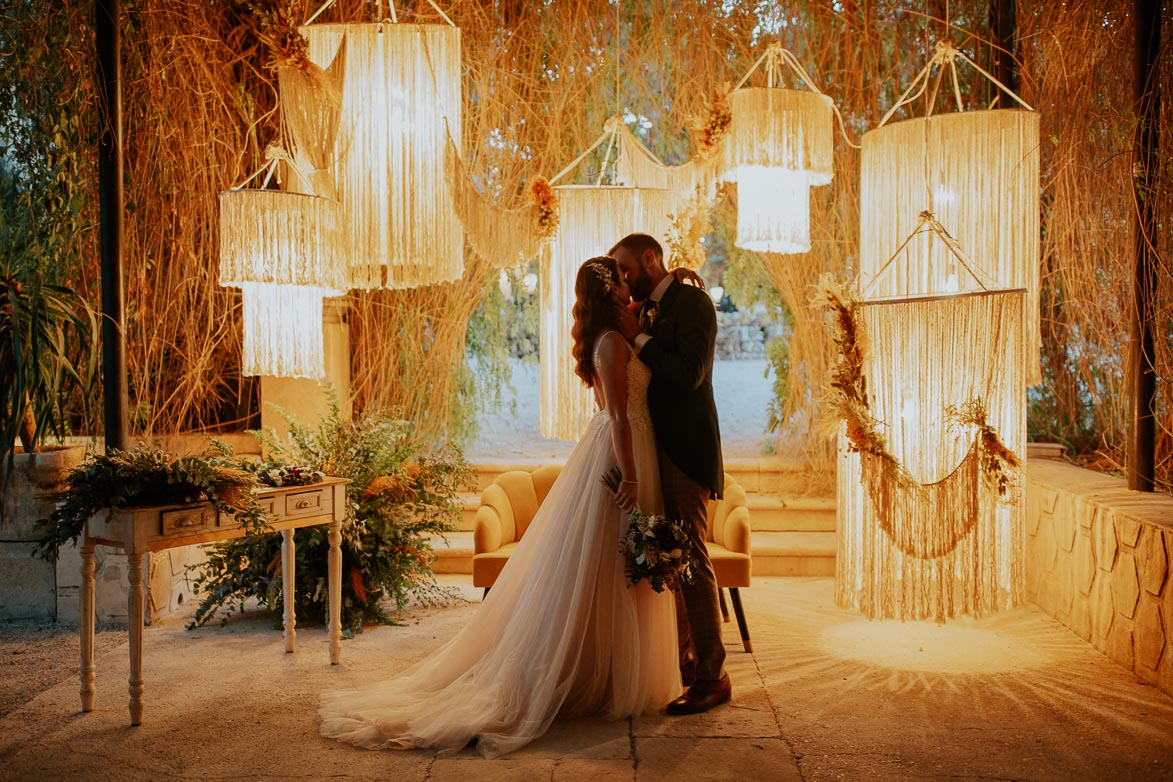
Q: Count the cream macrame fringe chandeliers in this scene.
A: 6